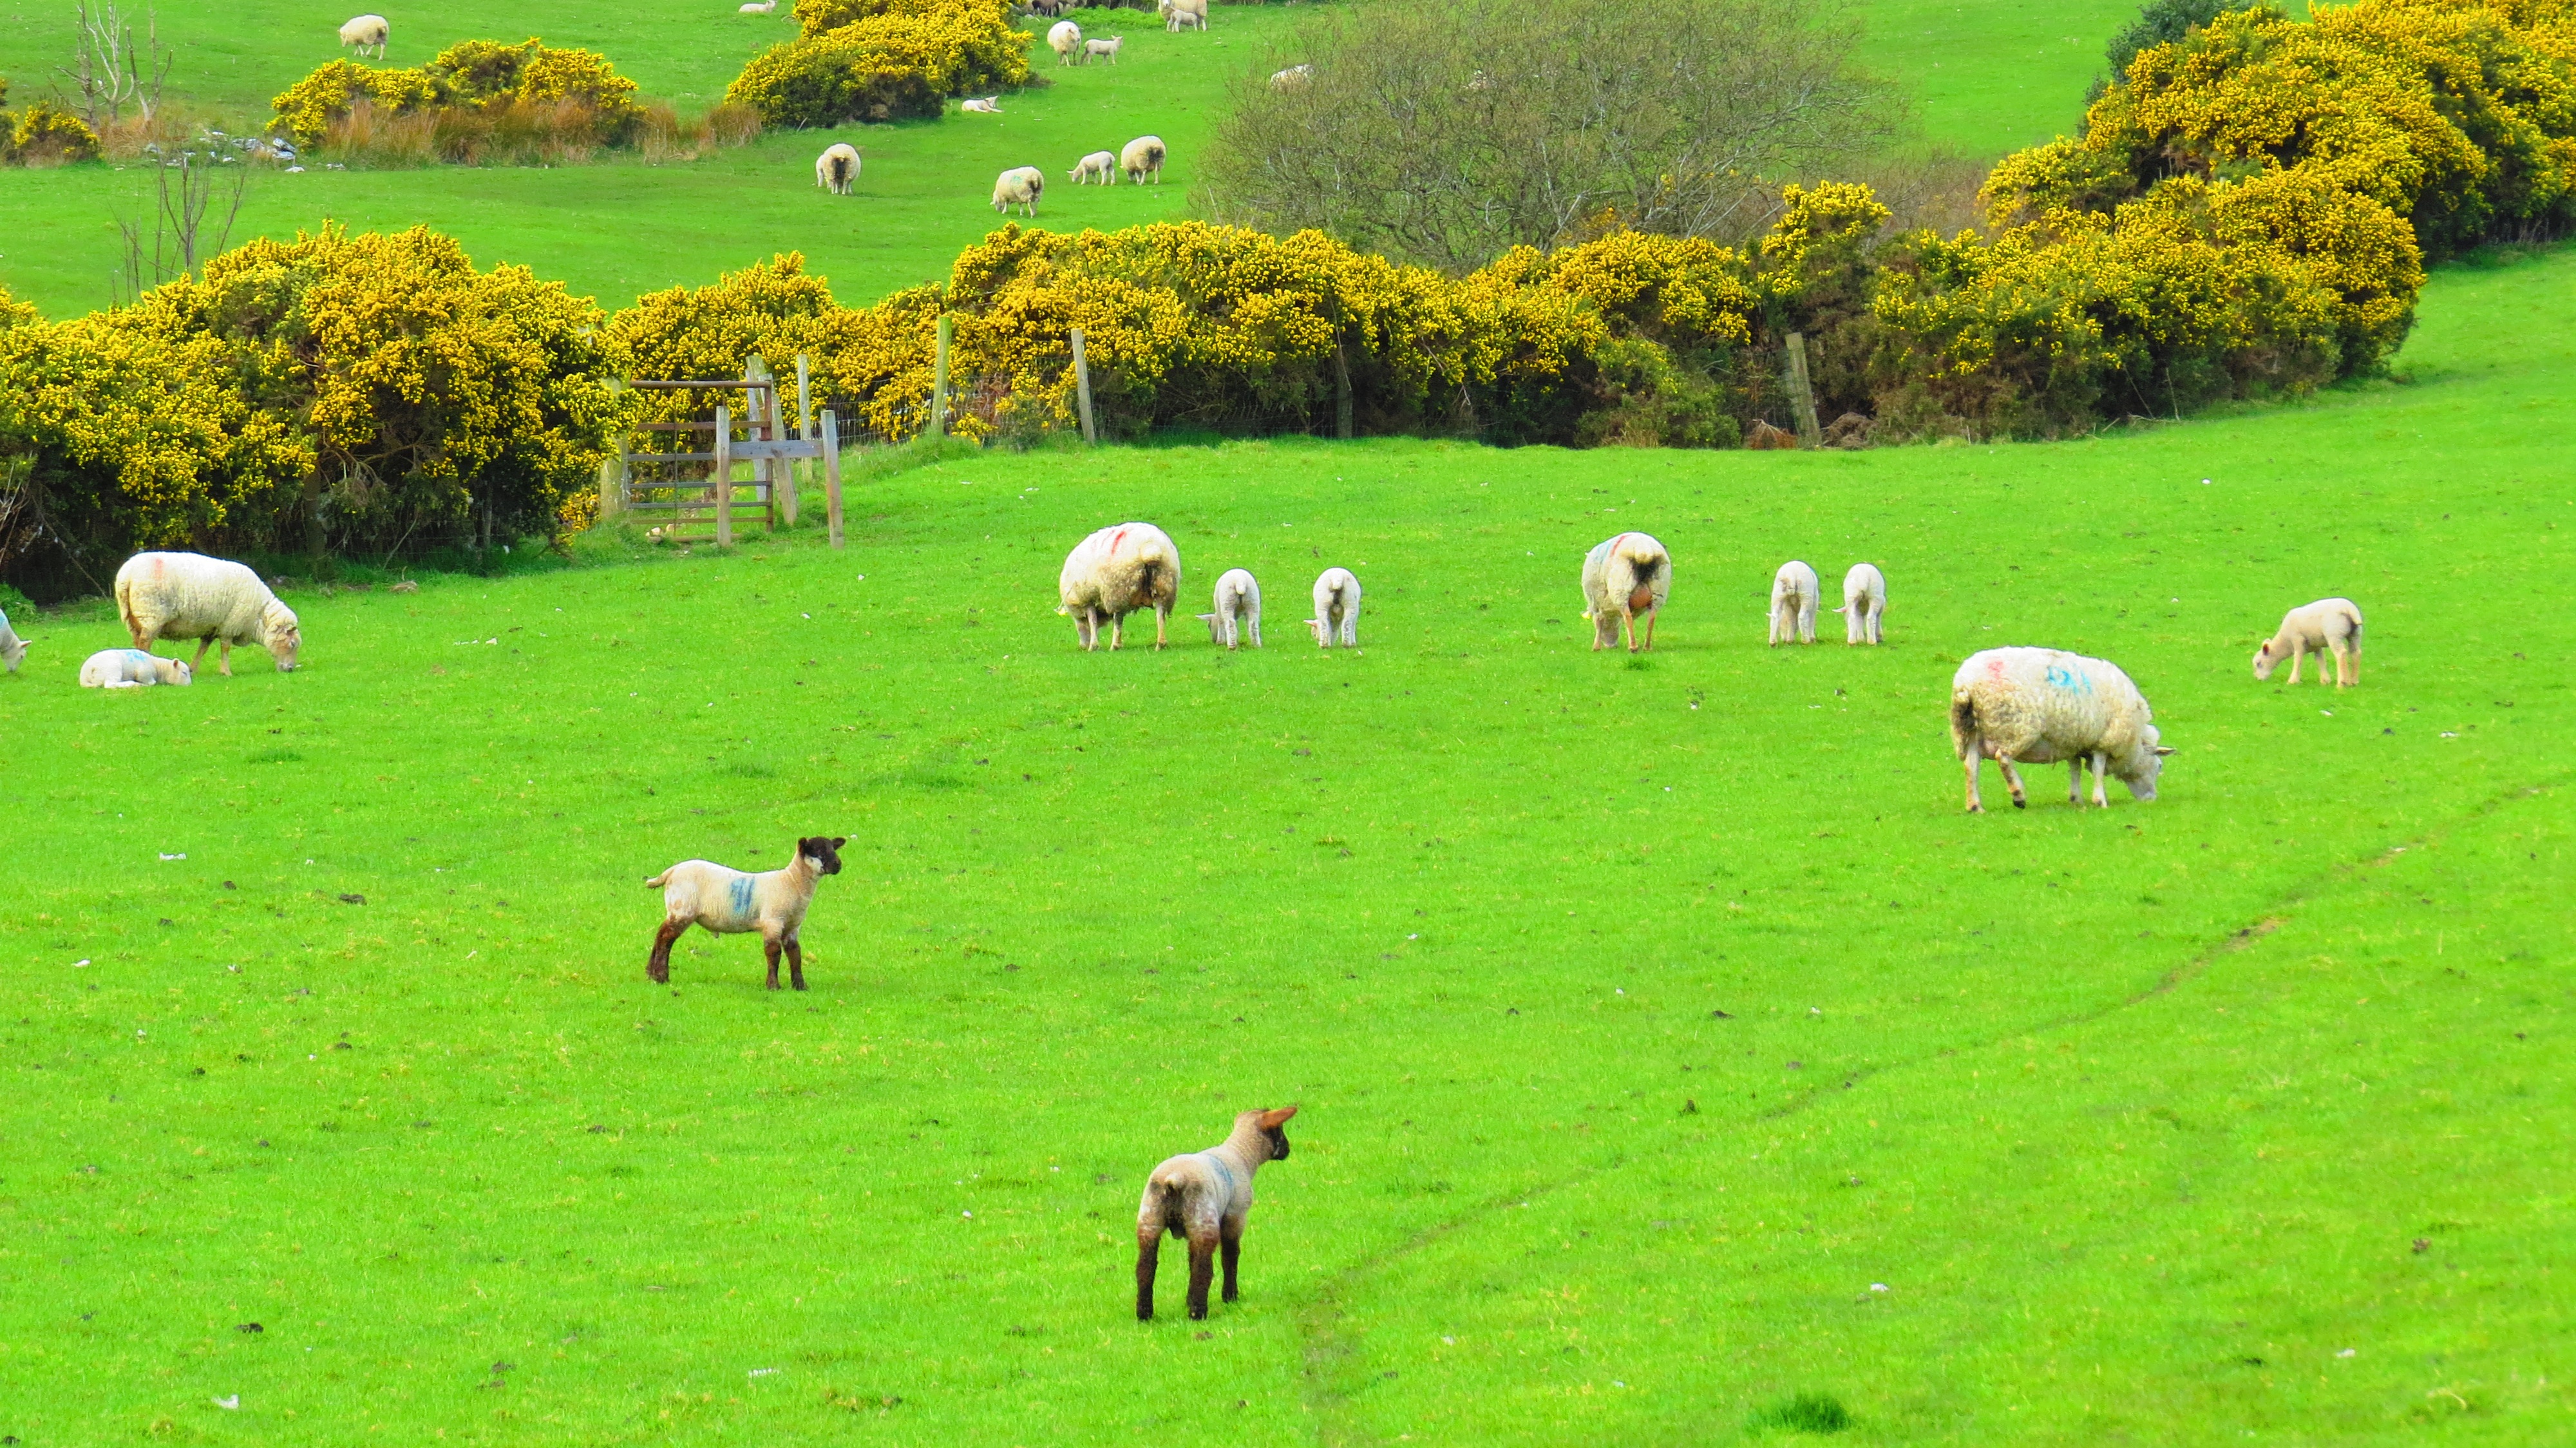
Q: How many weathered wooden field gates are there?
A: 1